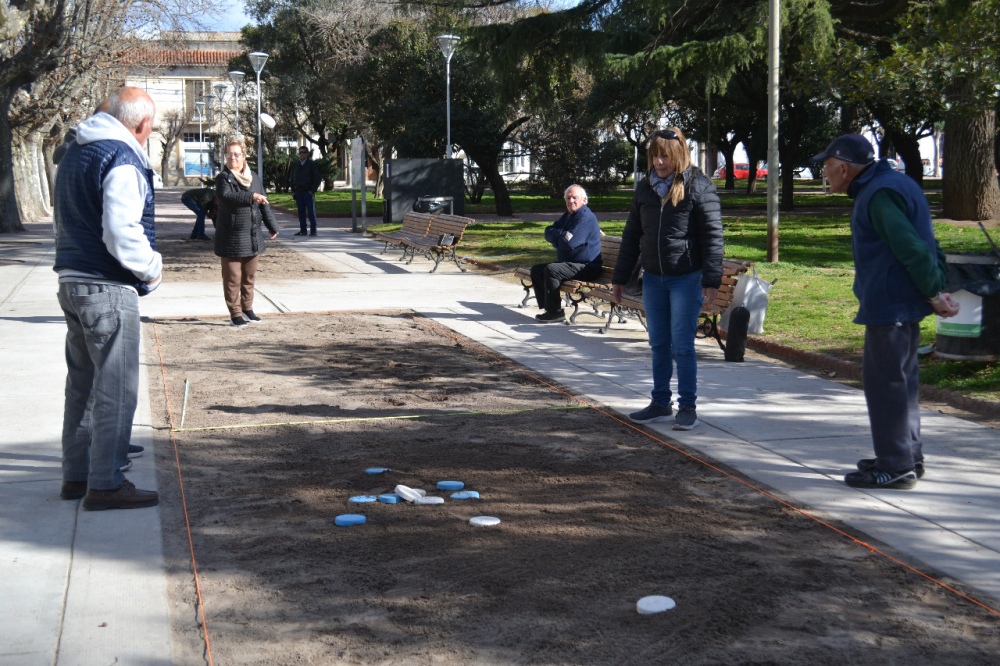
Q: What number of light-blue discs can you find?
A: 6